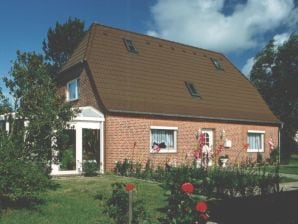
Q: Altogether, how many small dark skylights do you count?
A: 3